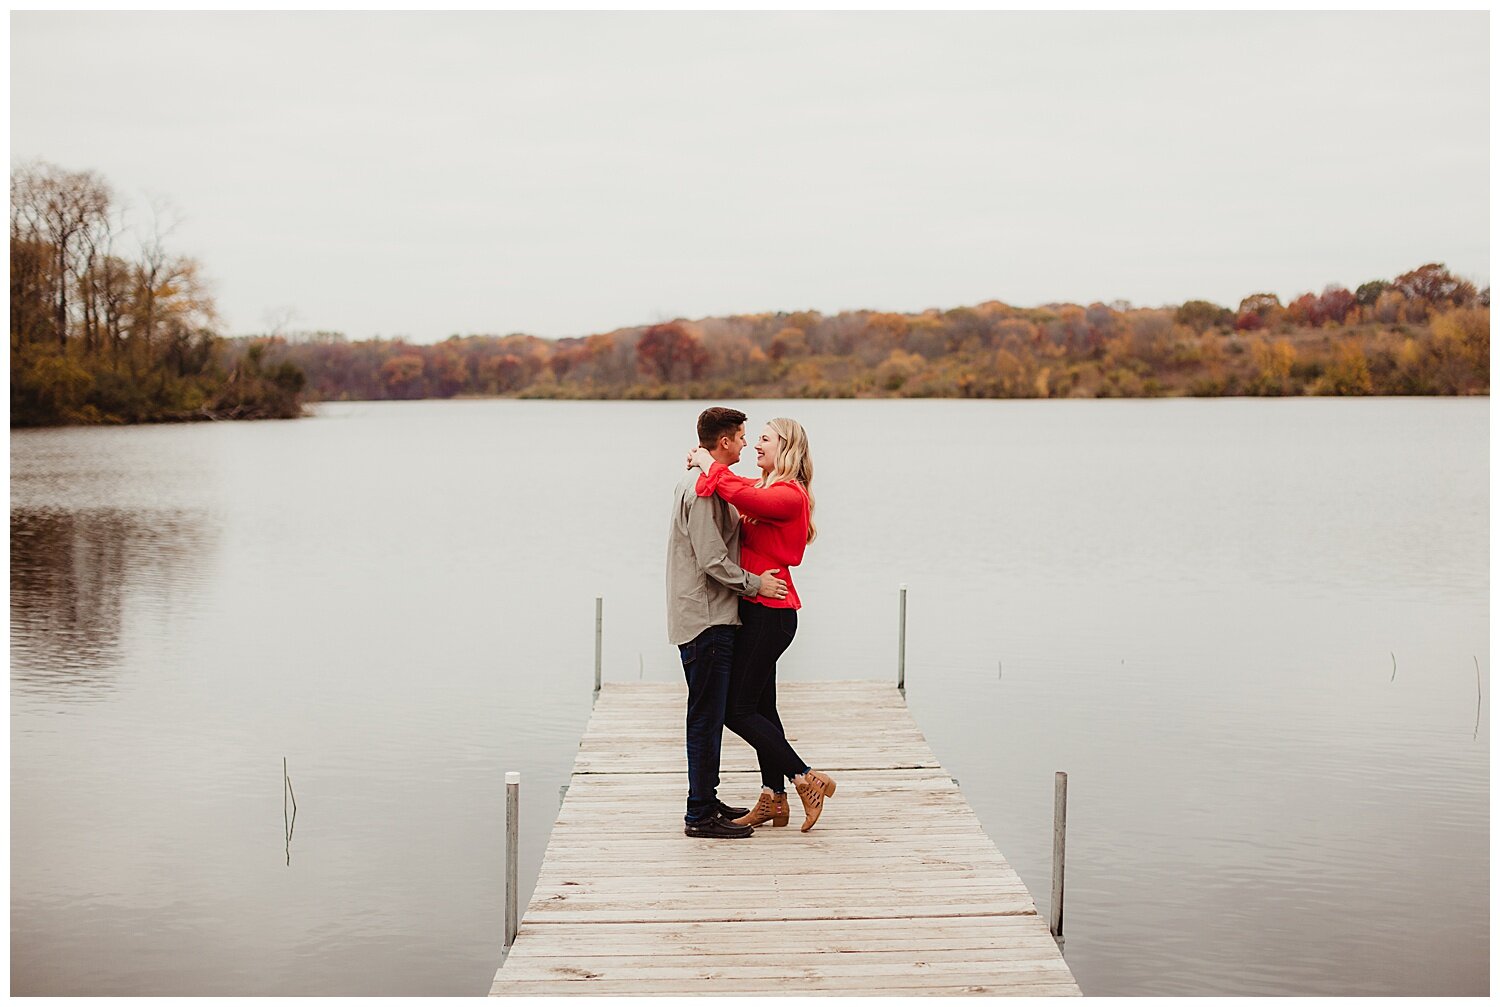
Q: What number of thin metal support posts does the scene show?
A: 4